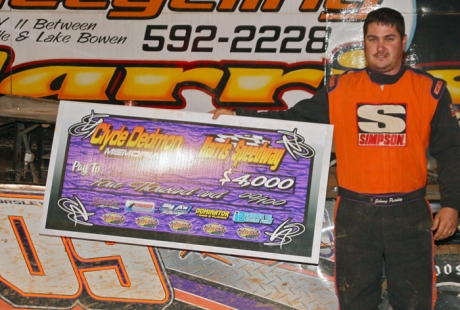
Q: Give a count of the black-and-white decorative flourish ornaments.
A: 4